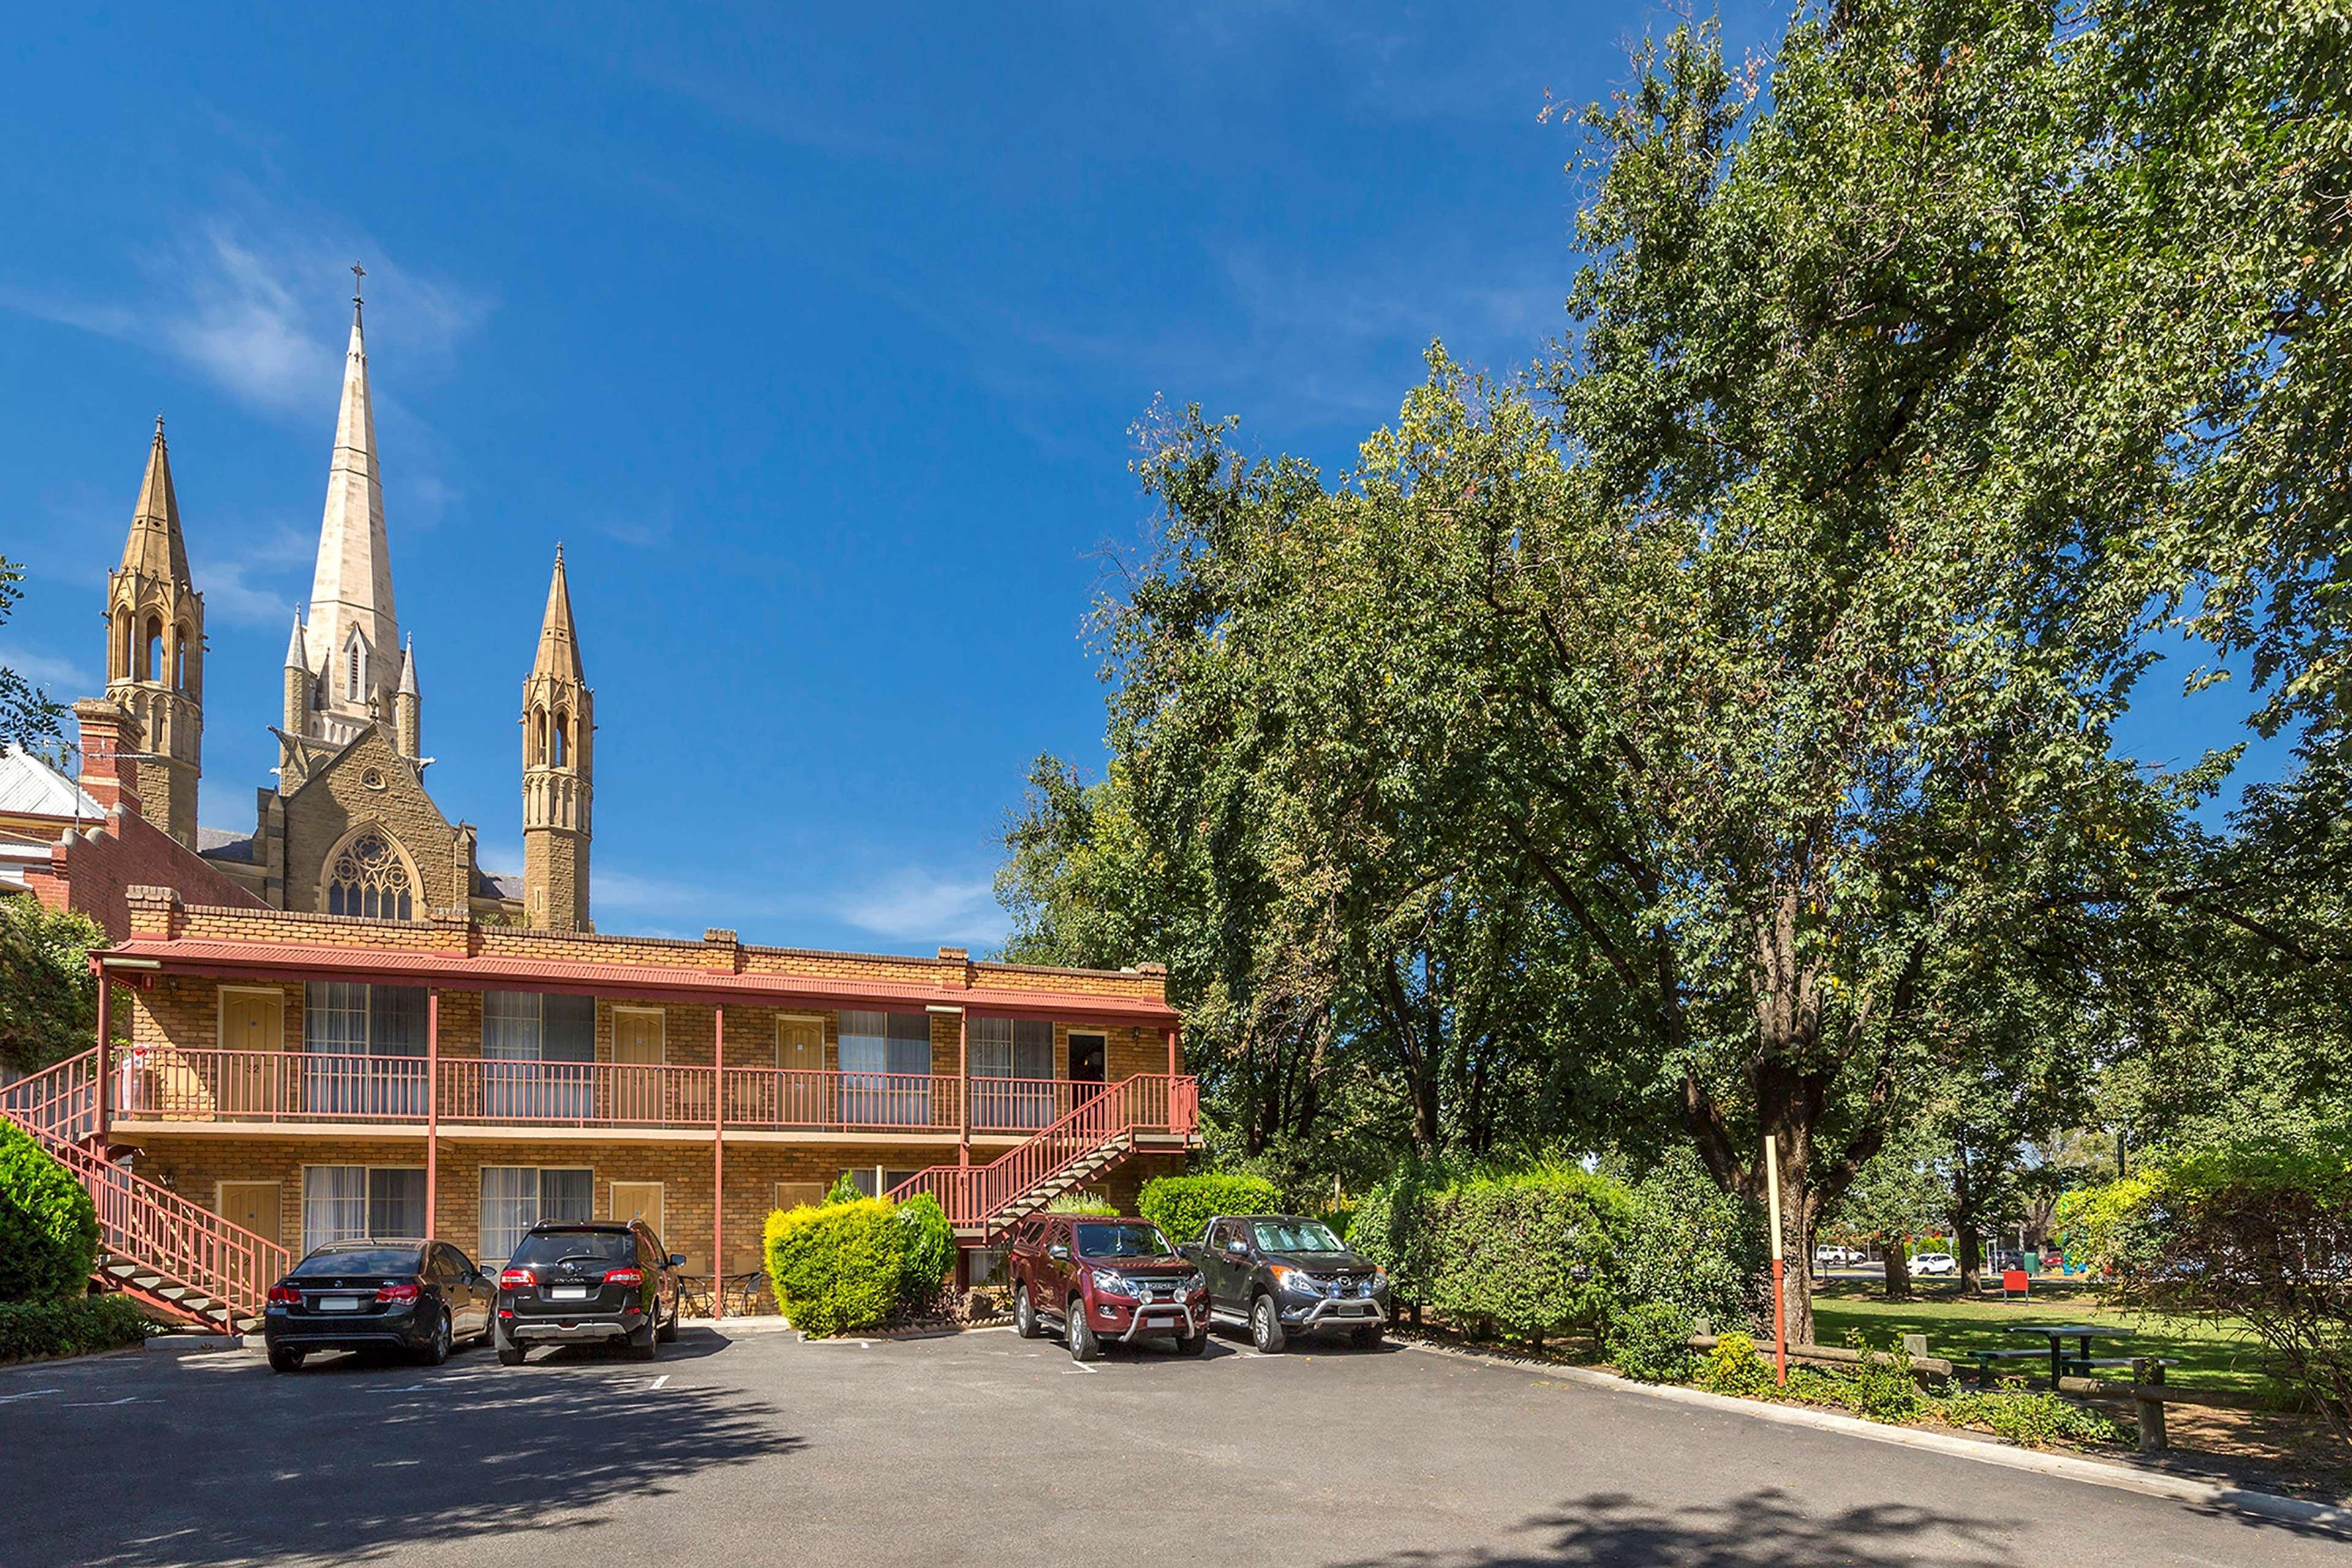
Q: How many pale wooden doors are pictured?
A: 6